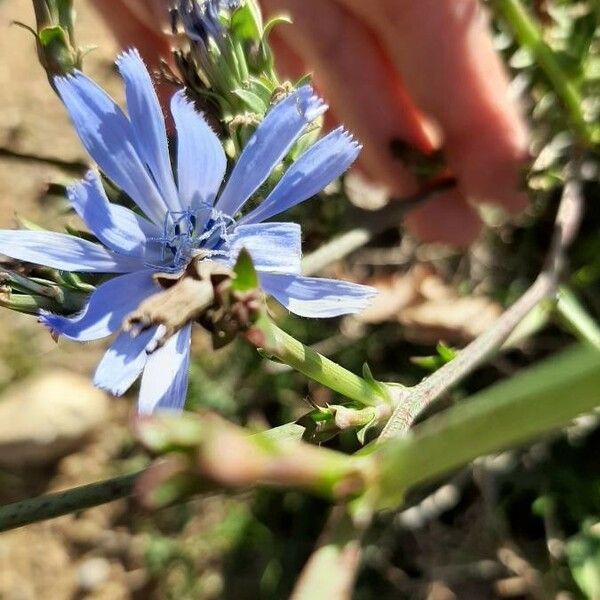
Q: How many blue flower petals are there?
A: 12